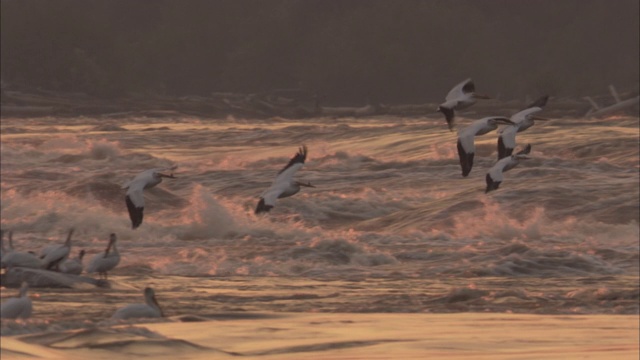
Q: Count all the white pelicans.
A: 13